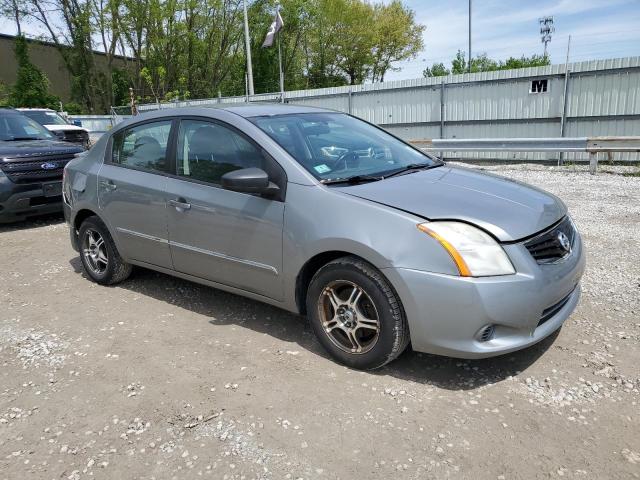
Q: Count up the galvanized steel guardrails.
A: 1